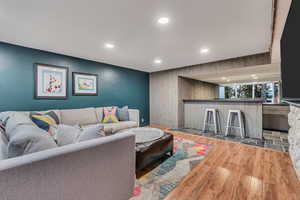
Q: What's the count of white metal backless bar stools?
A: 2